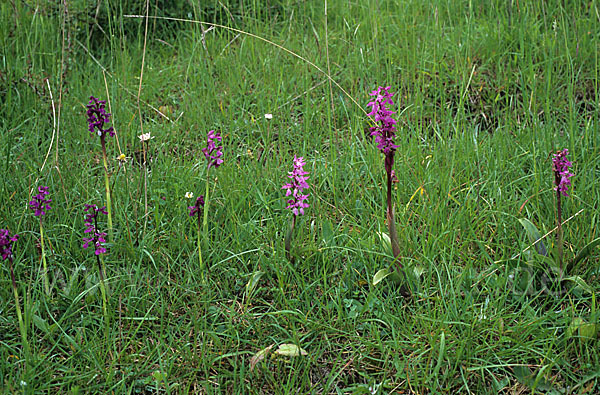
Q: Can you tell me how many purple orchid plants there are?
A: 9